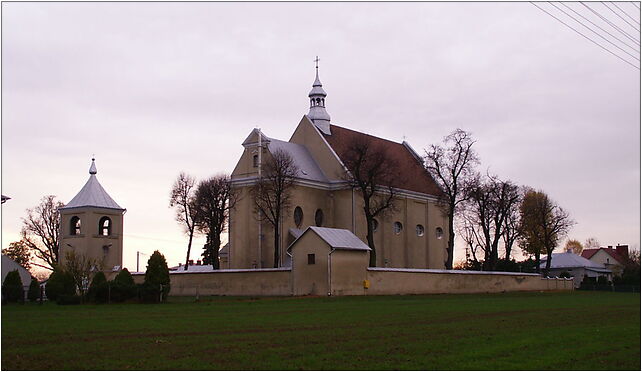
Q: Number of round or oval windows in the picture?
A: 6